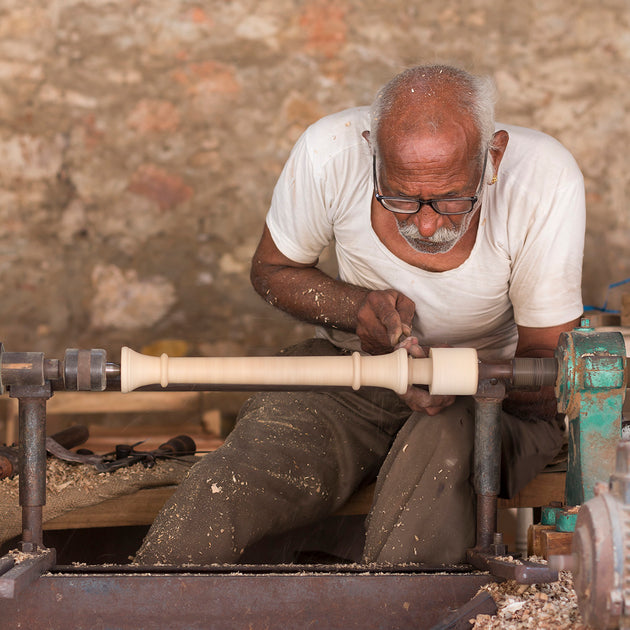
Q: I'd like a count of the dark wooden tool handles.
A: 2